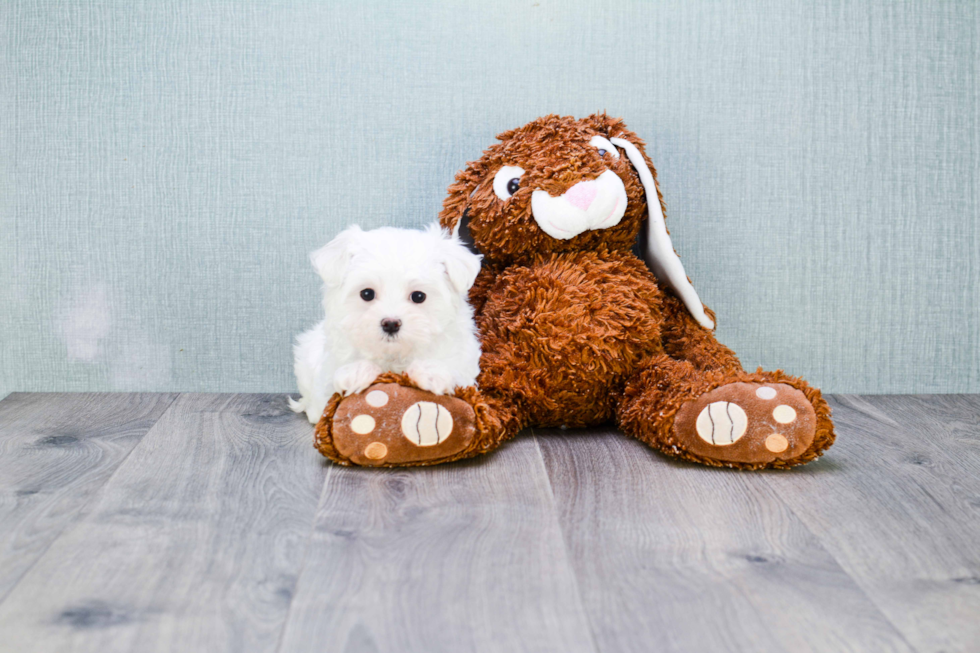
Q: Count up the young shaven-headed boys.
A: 0